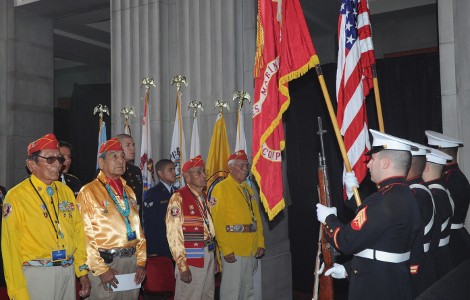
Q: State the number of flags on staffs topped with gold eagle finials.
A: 7